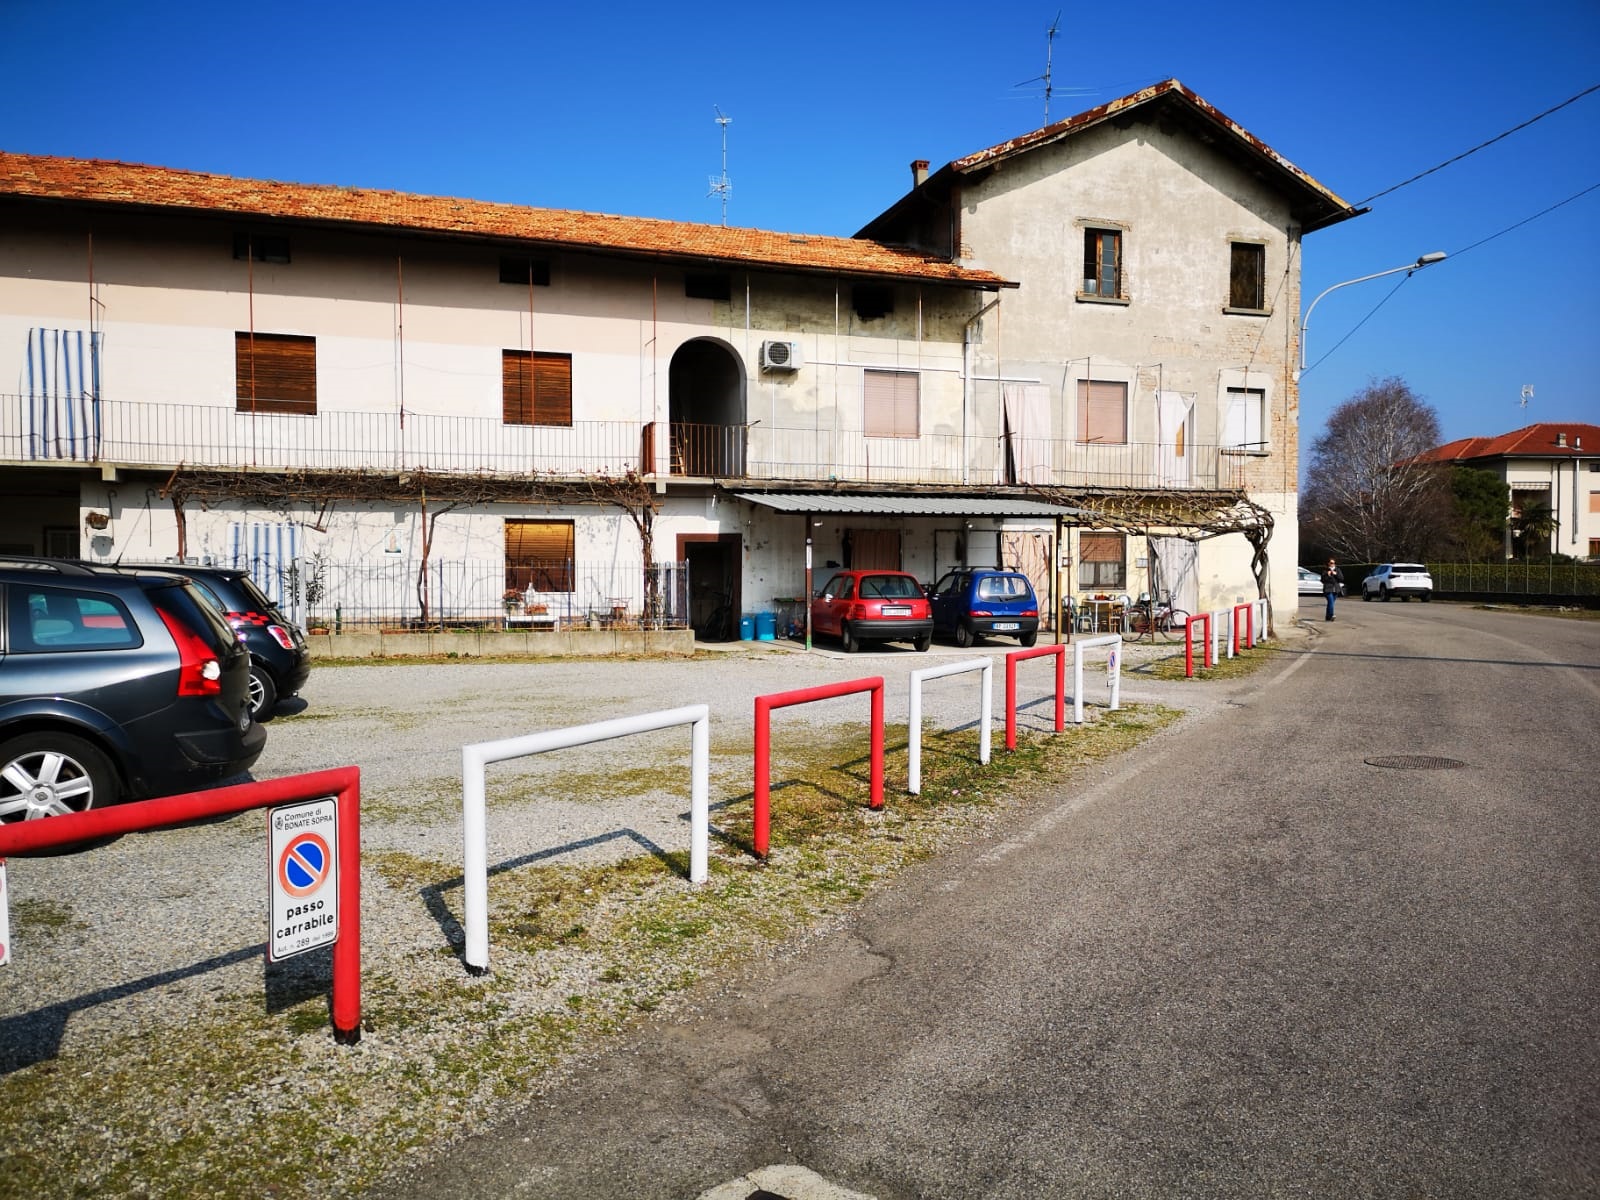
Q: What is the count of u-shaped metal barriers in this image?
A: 10